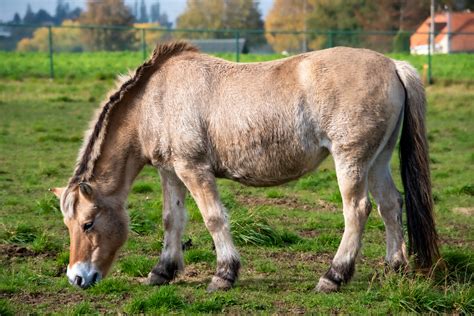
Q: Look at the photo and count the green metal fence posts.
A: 5